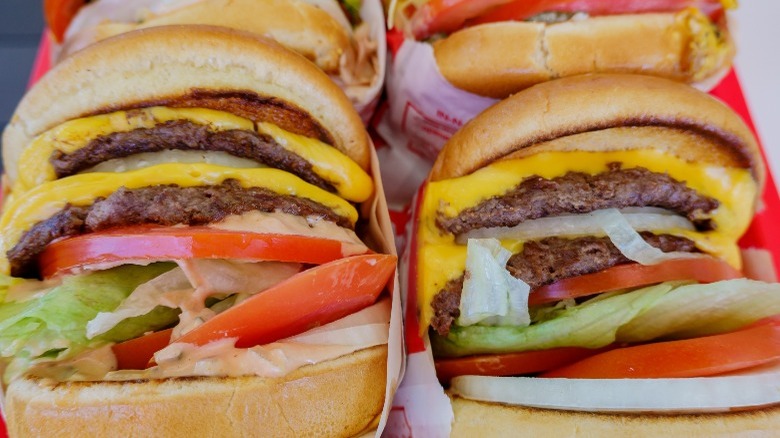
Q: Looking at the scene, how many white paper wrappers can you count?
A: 4